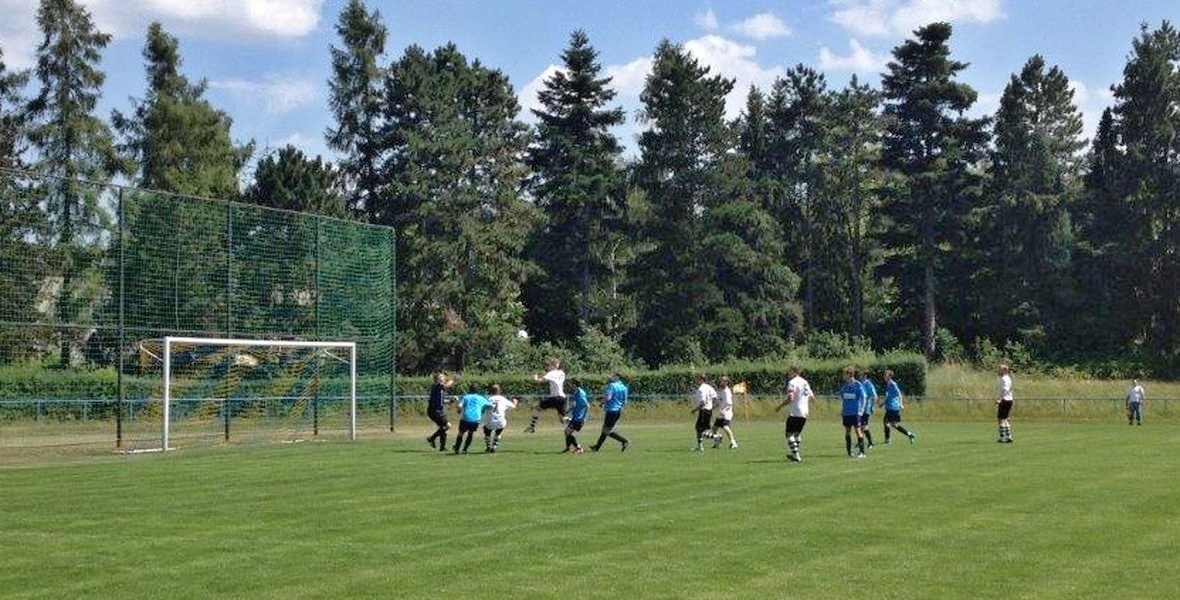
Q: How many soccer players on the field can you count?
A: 13